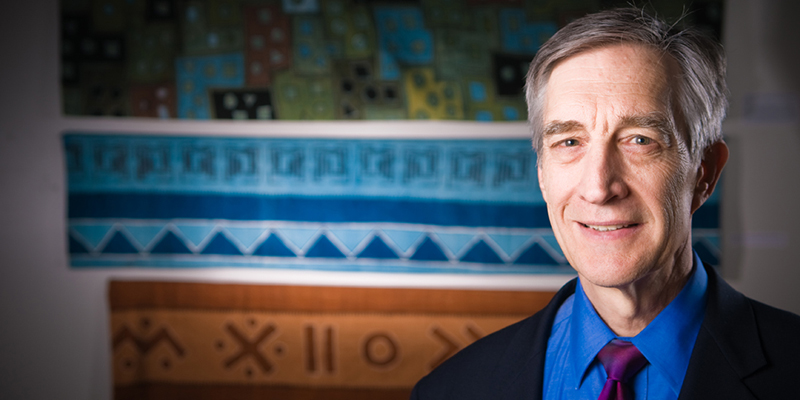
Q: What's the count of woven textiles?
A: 3